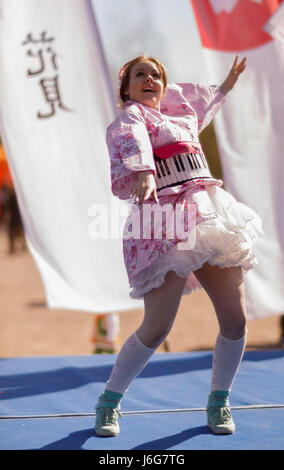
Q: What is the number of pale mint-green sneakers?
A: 2